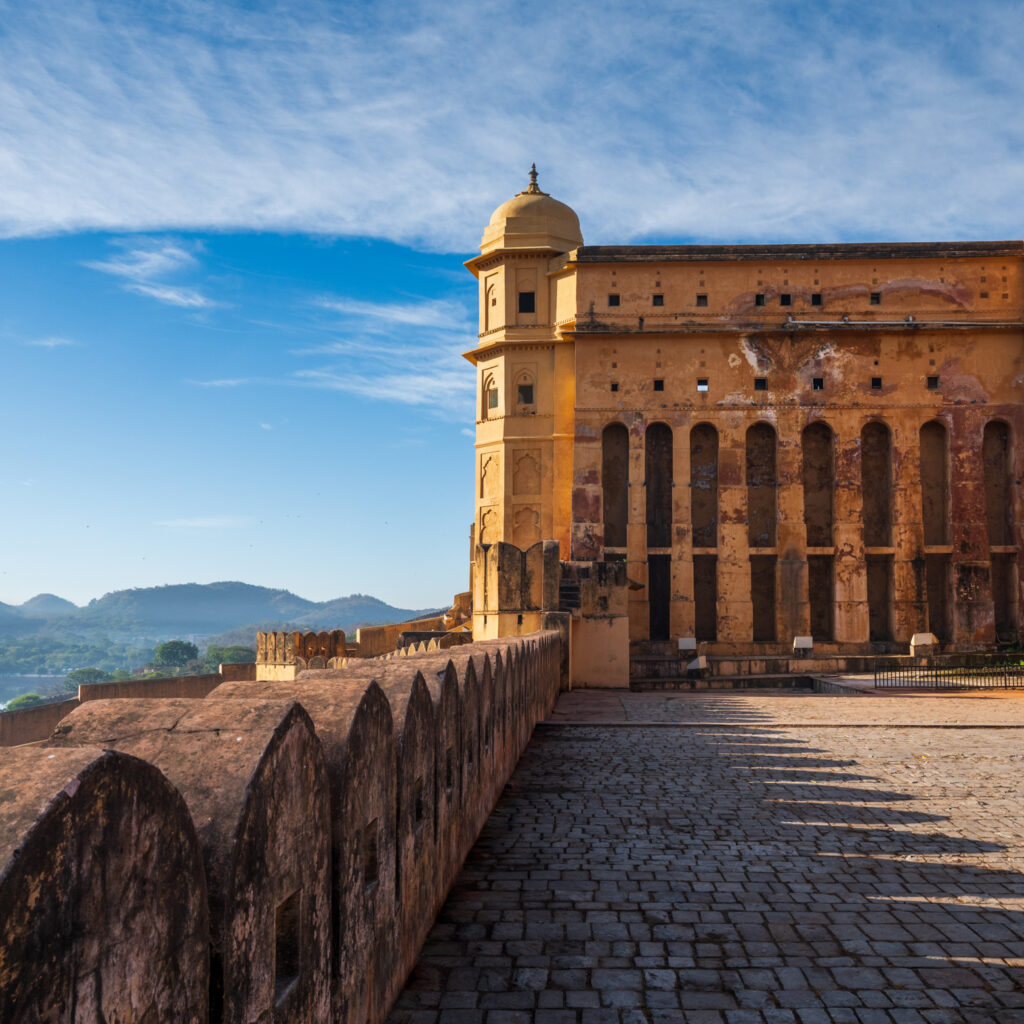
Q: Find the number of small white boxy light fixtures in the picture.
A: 4